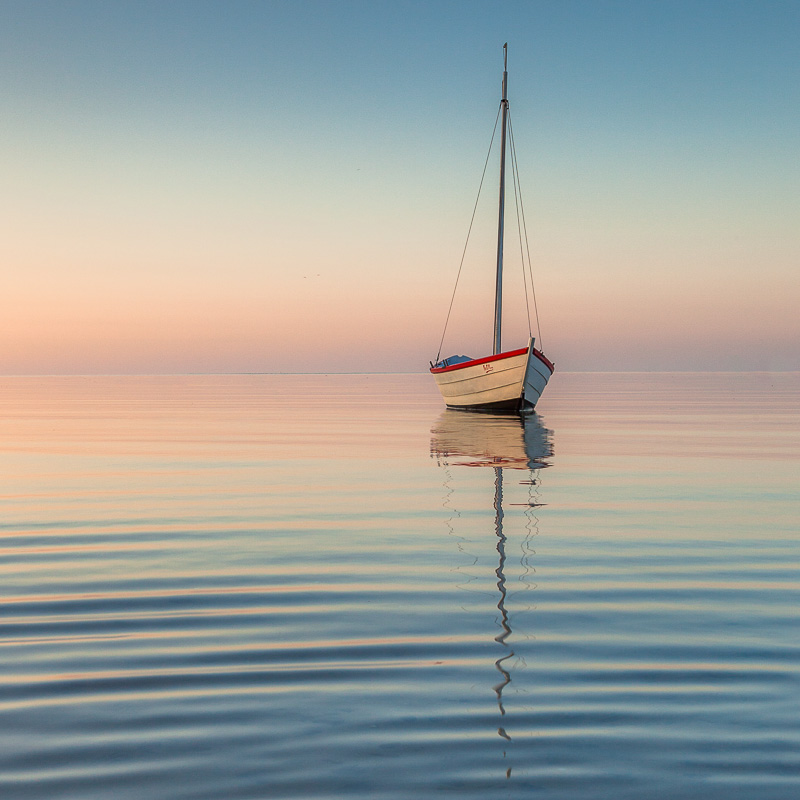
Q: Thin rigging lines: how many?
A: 3